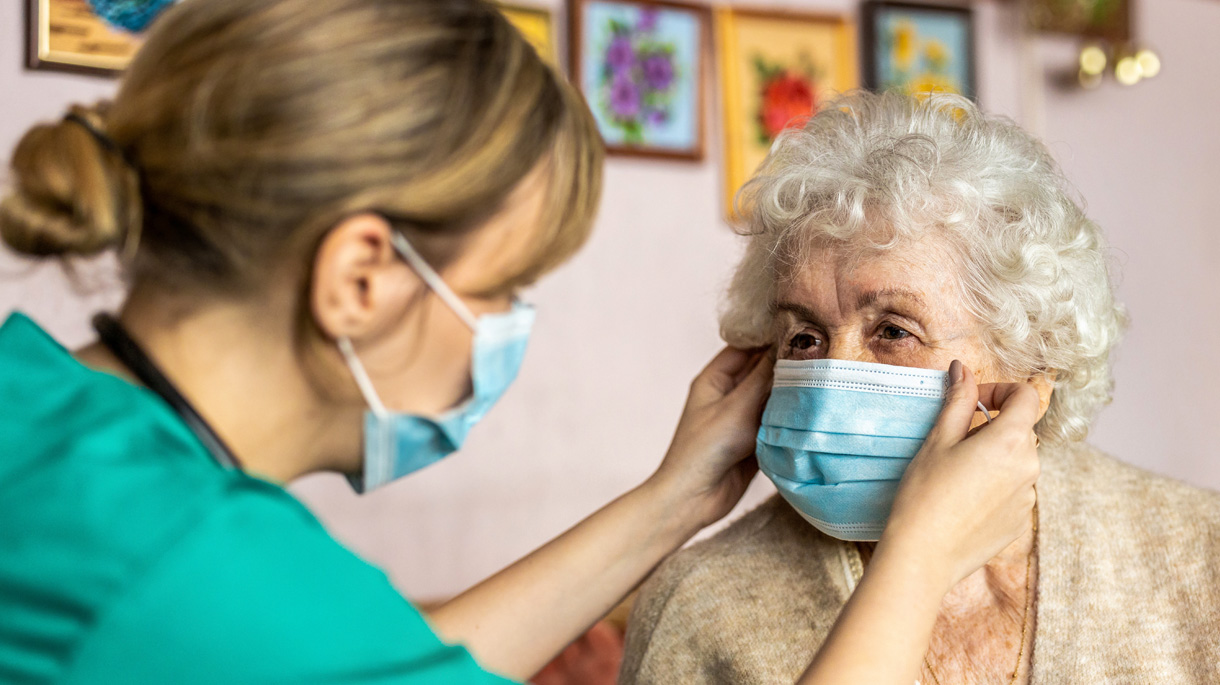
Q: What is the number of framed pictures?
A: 6